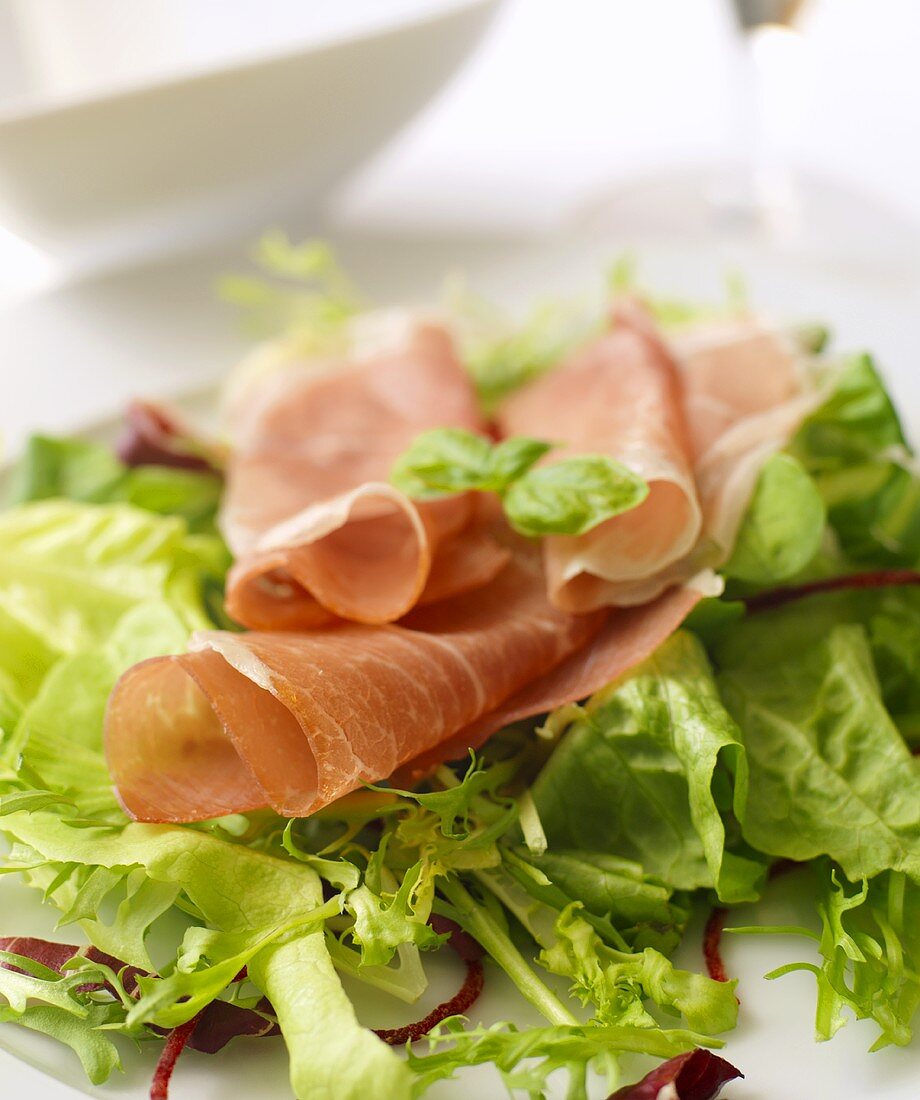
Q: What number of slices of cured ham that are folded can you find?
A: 3